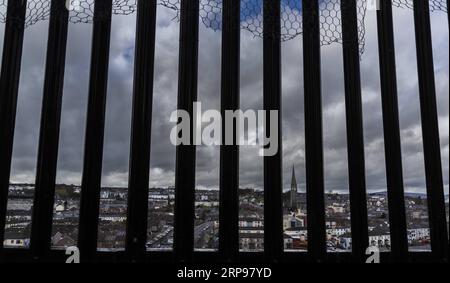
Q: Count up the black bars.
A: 11